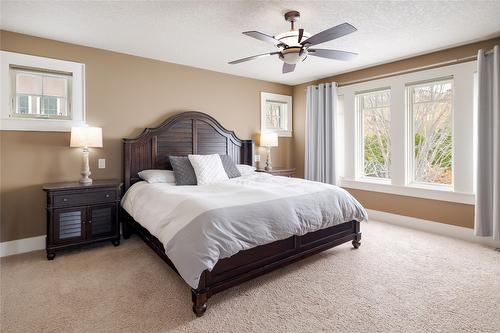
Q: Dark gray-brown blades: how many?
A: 5